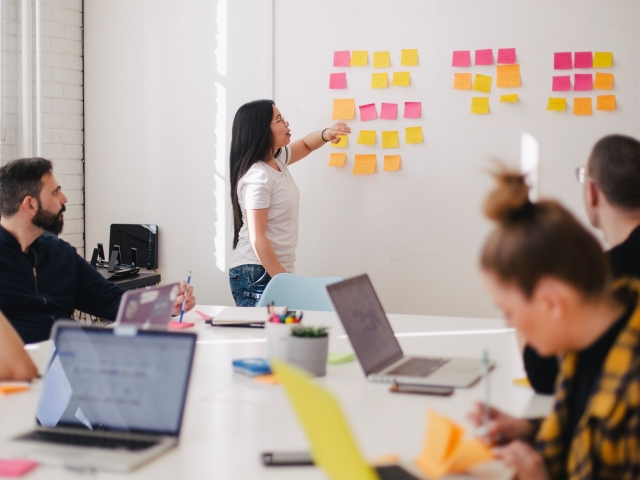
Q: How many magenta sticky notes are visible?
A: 12